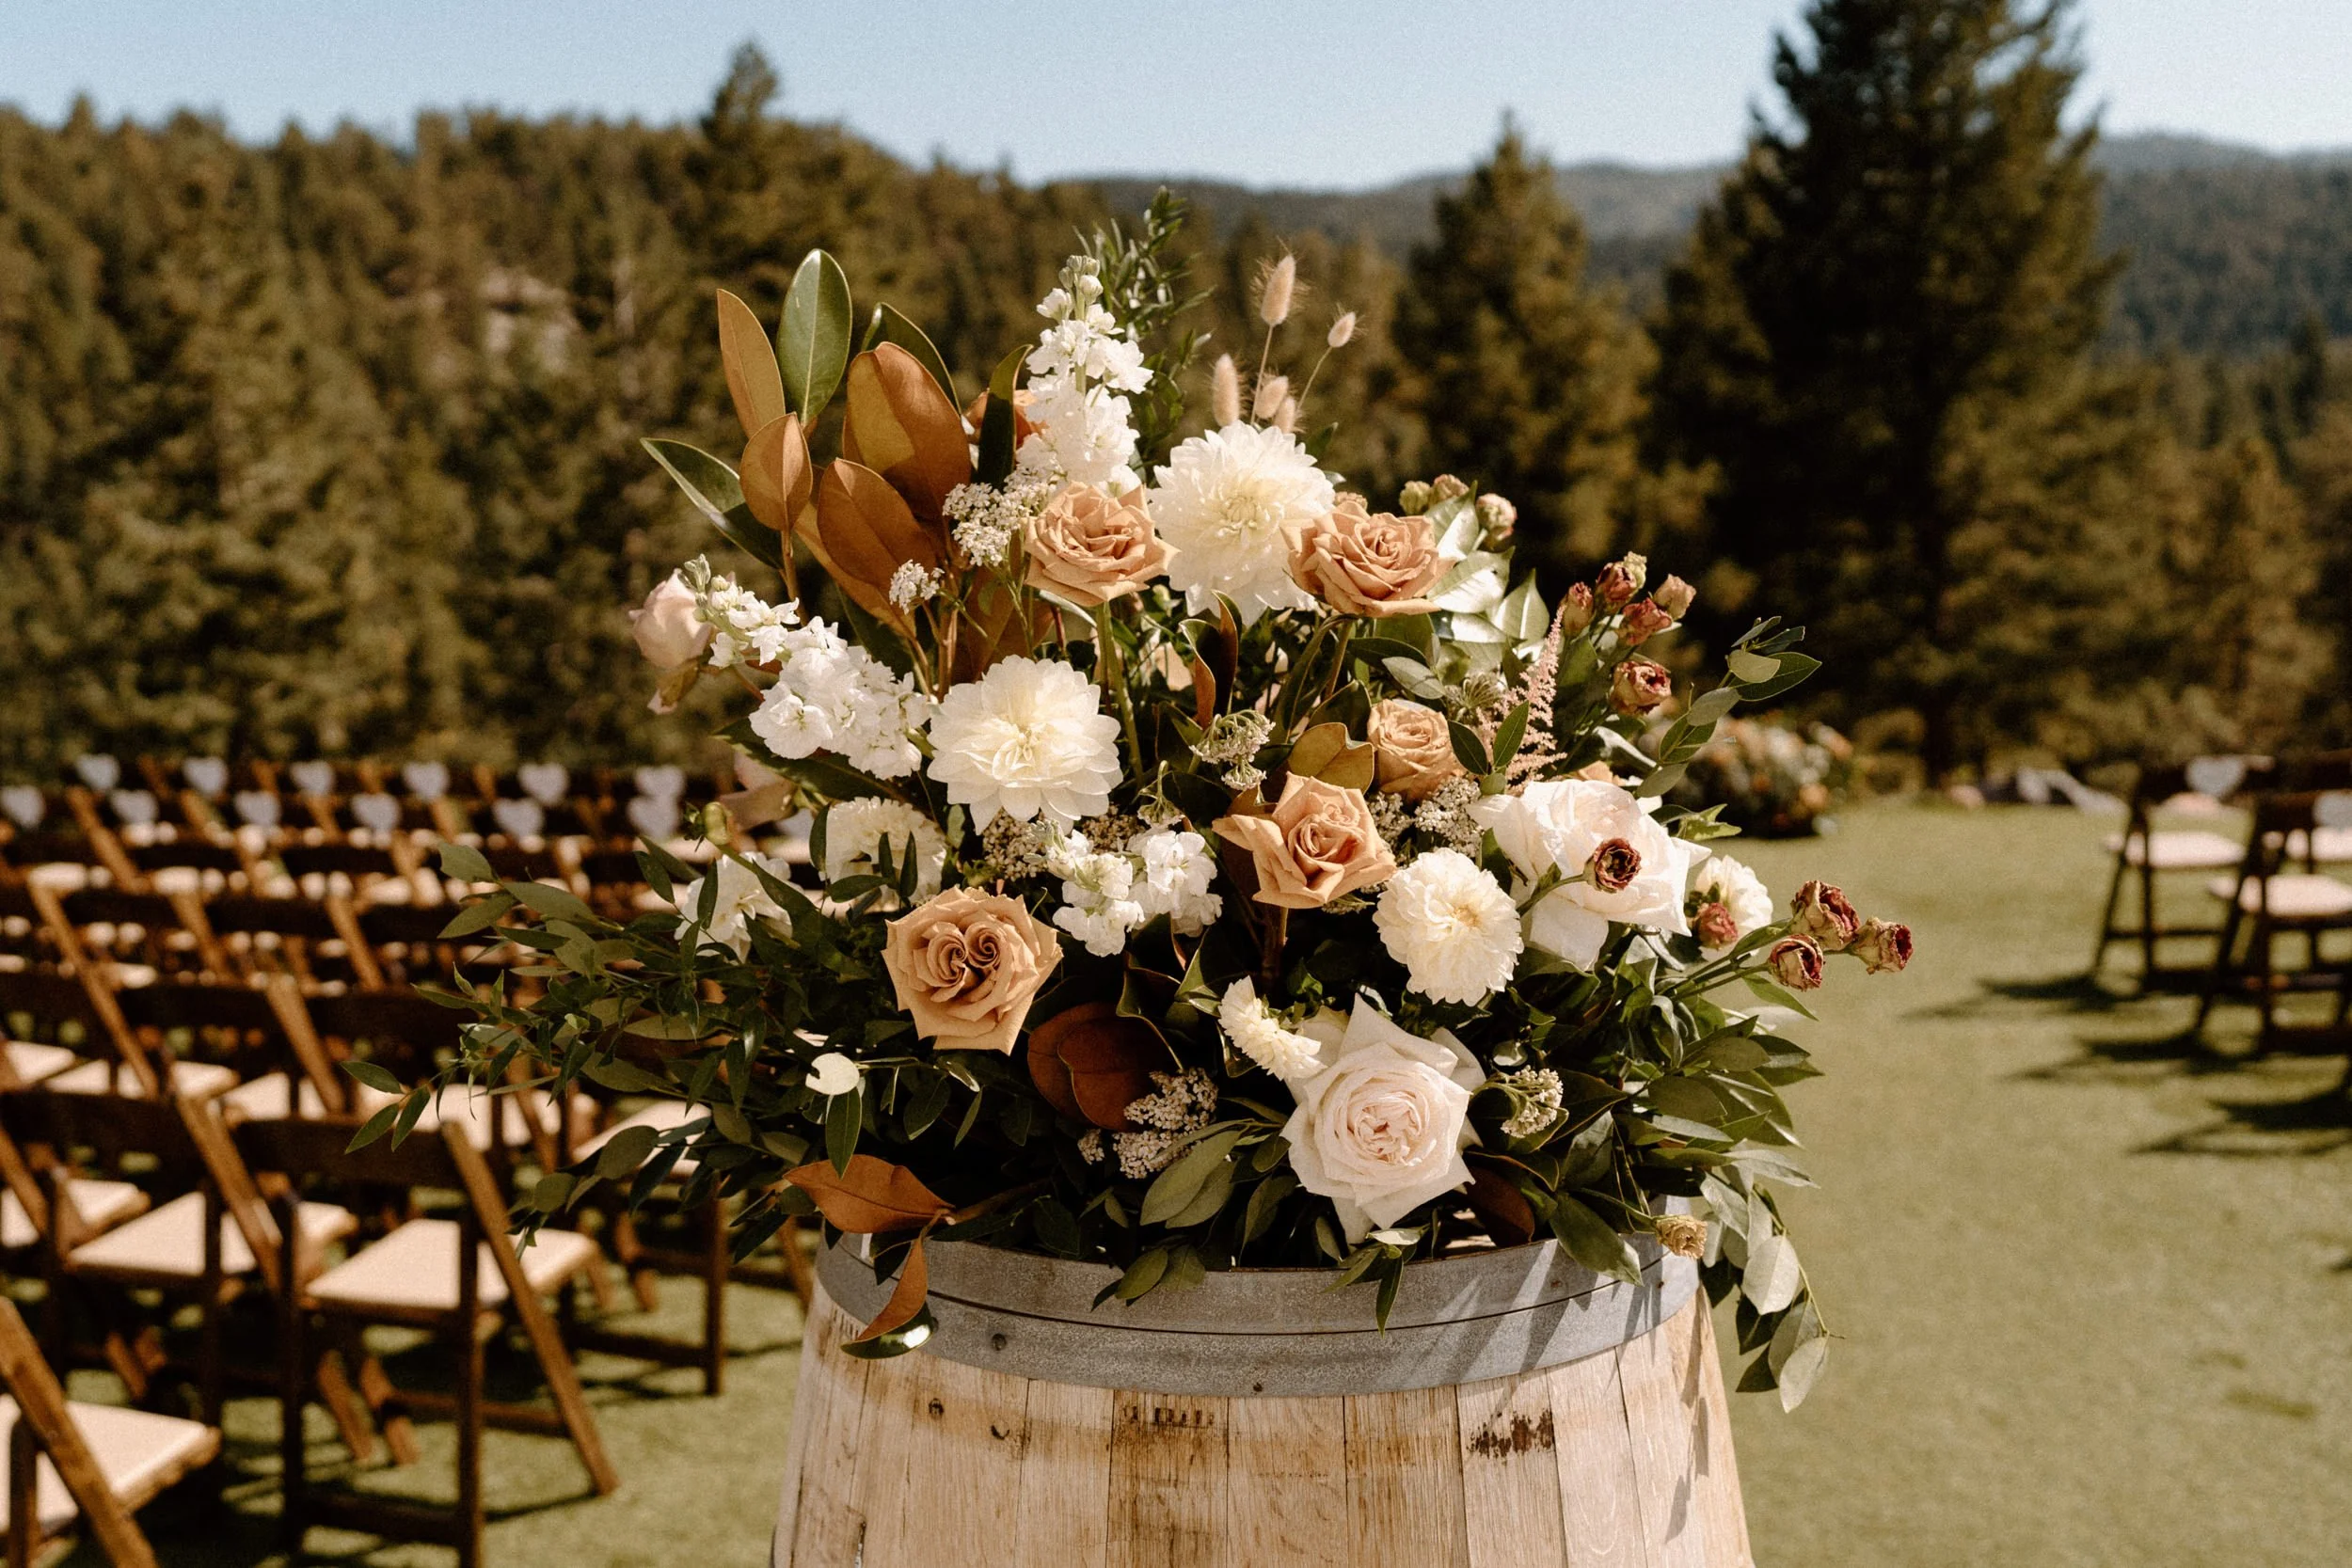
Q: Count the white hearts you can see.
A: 14